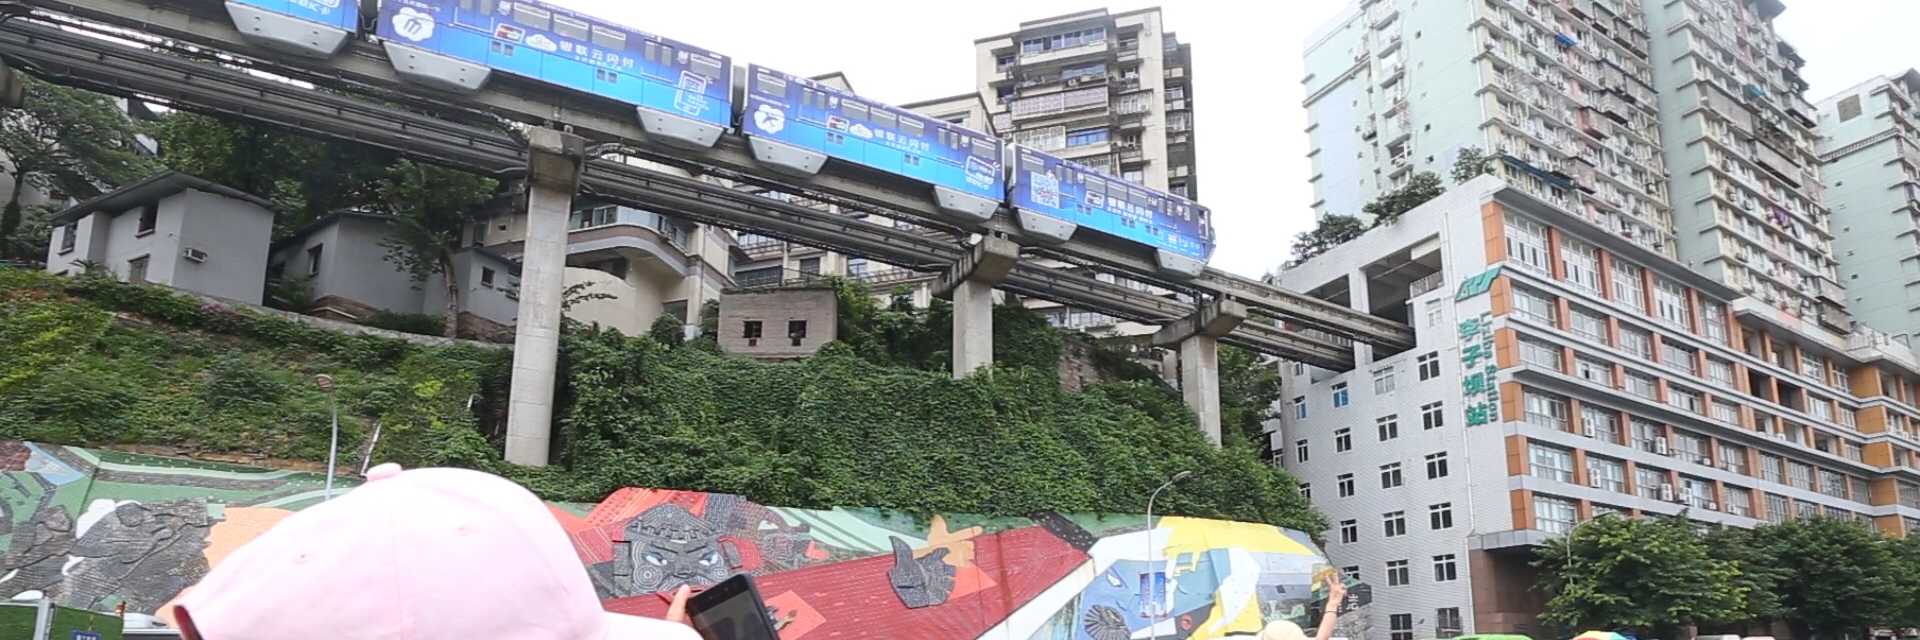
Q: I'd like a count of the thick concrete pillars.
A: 3